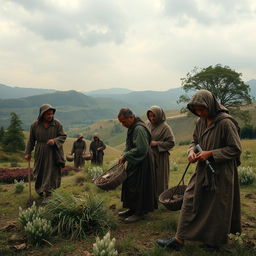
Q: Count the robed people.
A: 6